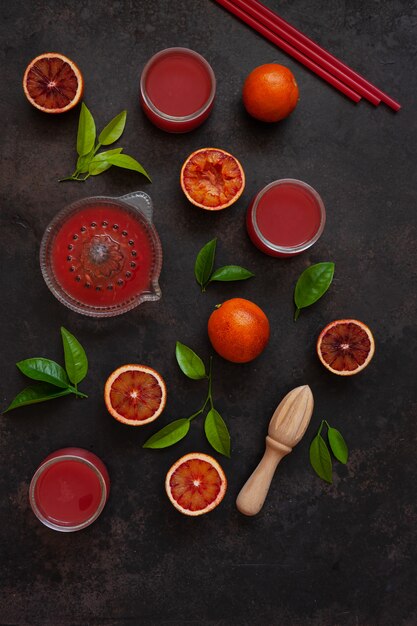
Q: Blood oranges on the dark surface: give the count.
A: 7